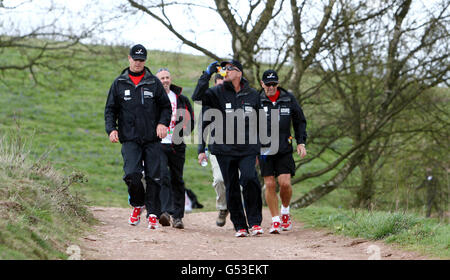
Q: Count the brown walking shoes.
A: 3